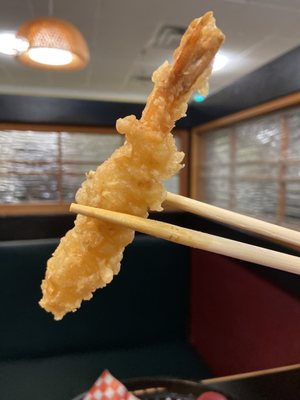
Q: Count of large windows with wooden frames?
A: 2